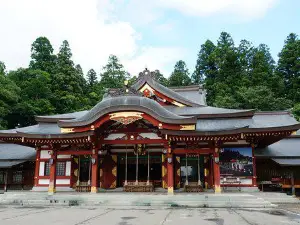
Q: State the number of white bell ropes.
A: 7